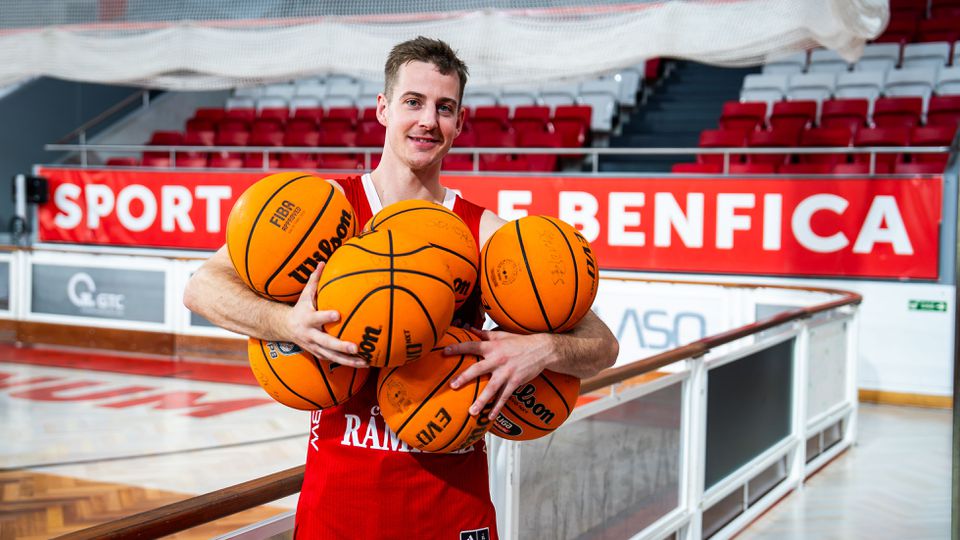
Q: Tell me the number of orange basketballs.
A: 7